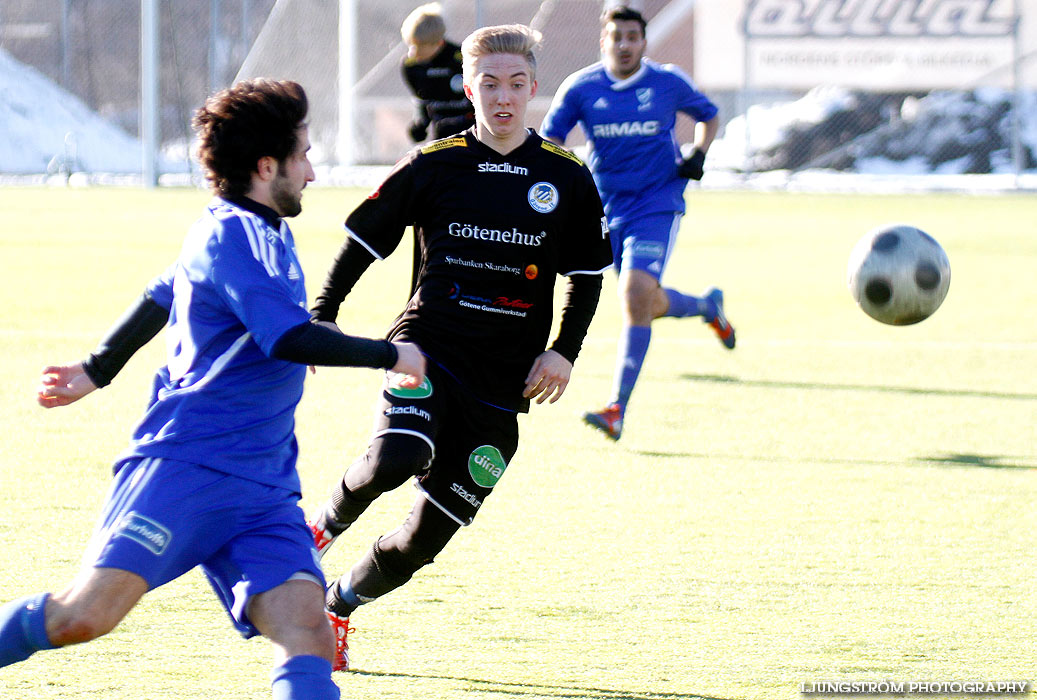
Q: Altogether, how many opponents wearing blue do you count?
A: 2